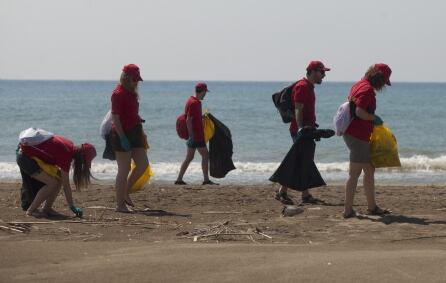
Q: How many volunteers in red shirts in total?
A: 5